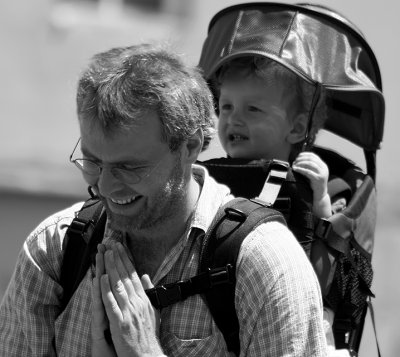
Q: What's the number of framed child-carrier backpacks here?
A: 1